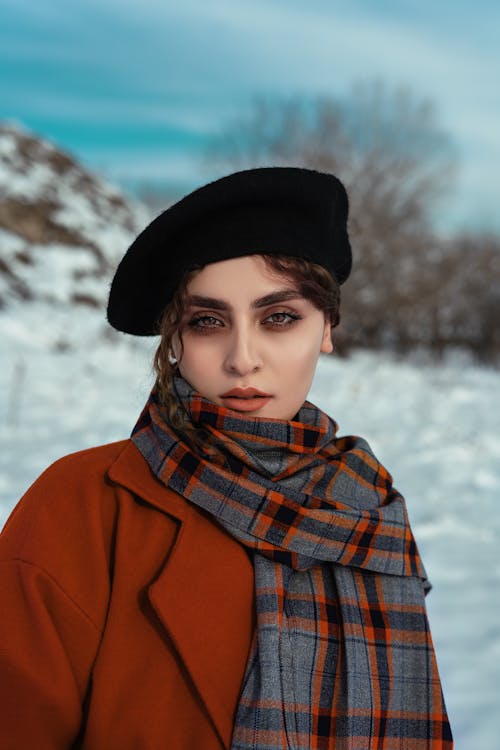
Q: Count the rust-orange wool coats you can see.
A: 1